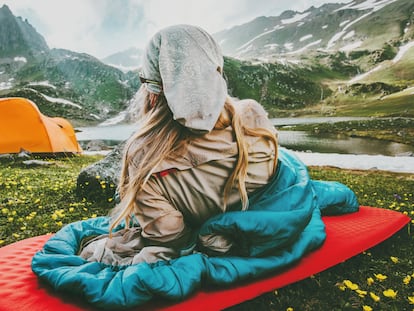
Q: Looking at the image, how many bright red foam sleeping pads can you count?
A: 1